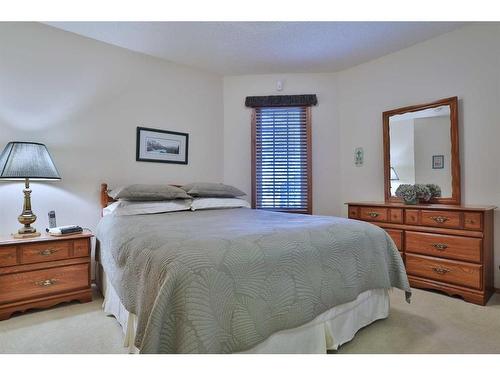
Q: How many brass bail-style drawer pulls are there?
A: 6